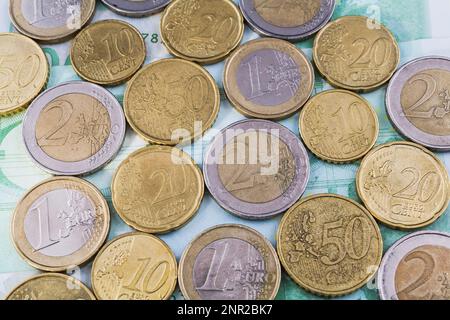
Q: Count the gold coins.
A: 11